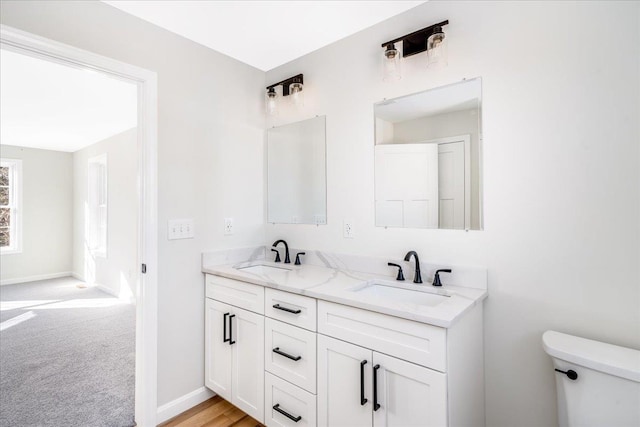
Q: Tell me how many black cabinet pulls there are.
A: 7